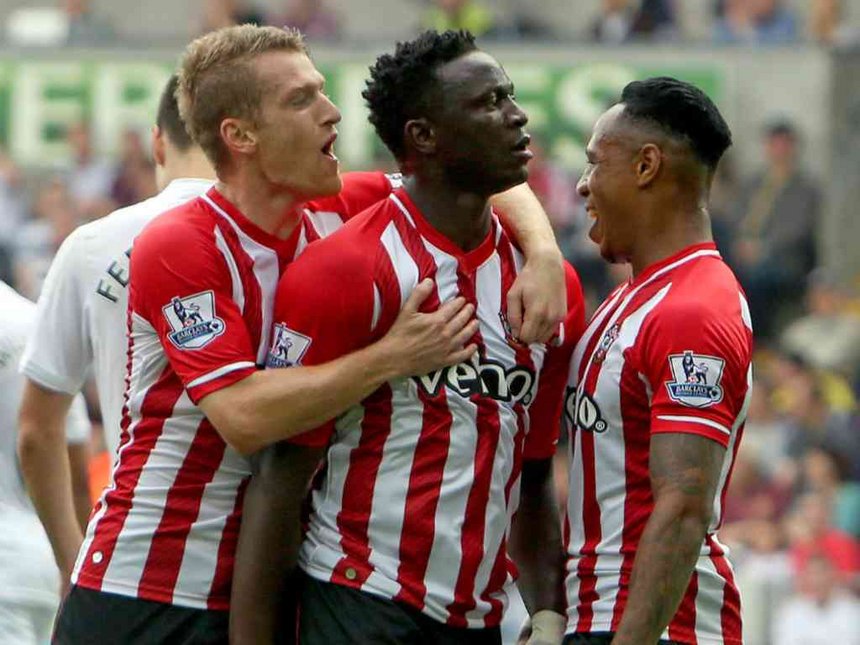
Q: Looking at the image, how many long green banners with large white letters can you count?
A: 1